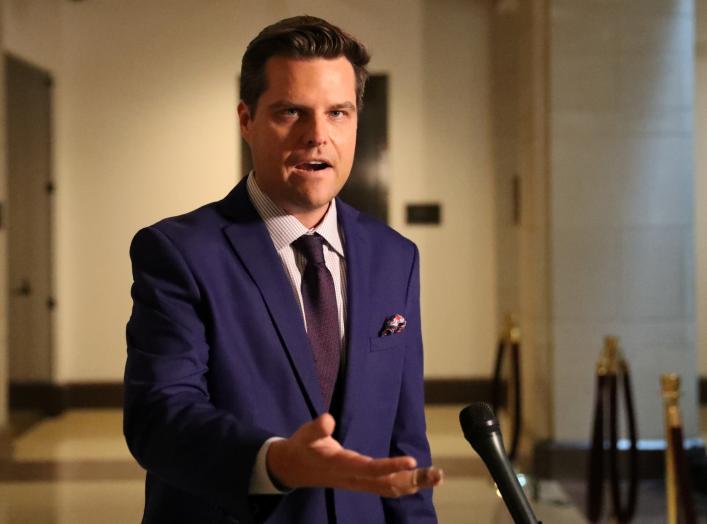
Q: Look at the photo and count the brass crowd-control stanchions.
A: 3